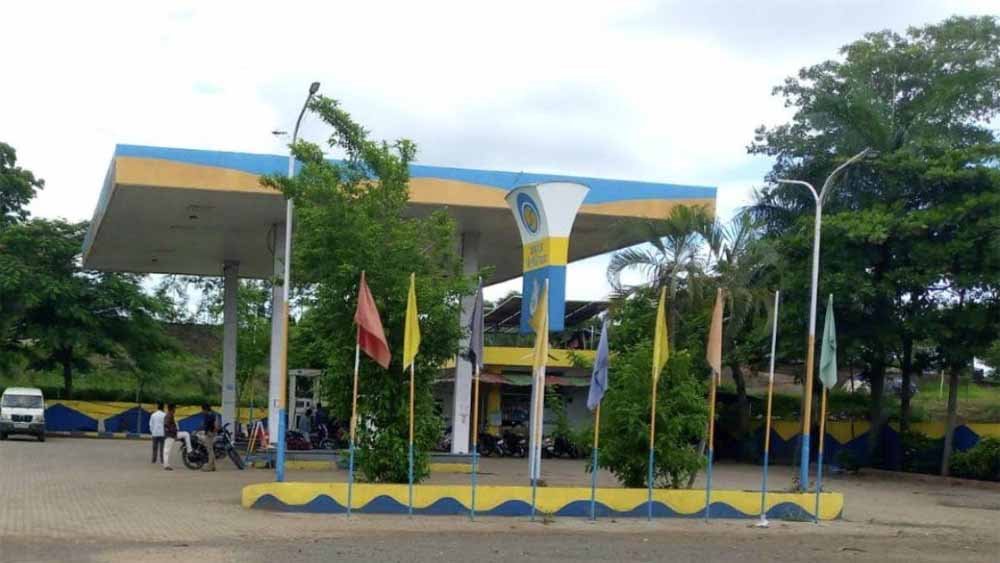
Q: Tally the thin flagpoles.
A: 9